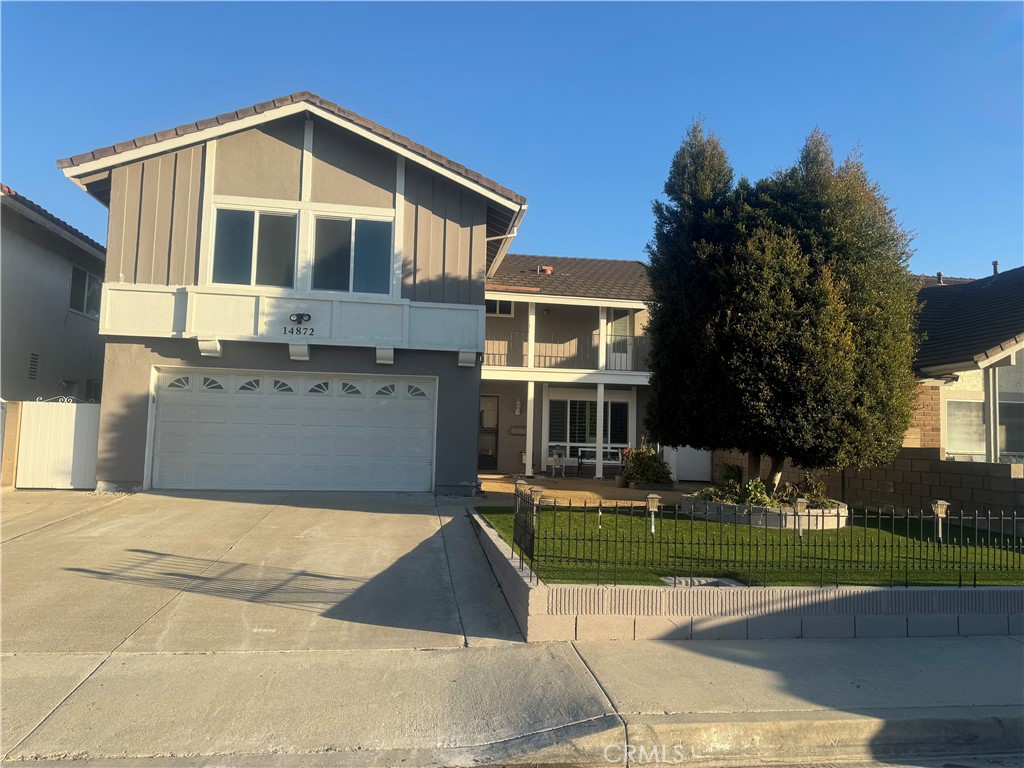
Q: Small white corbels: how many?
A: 4